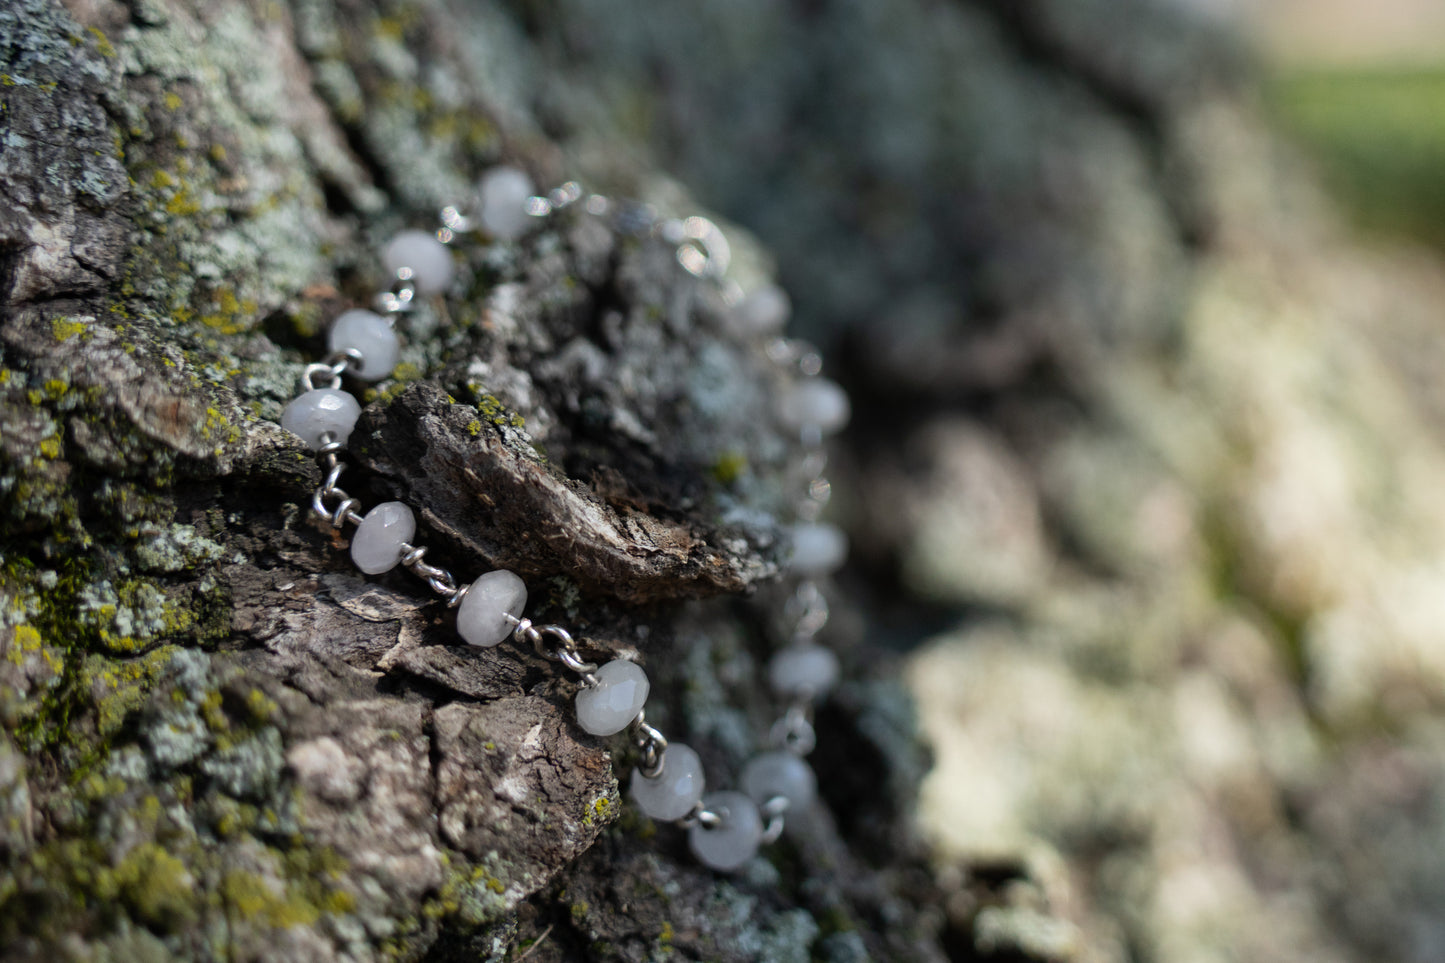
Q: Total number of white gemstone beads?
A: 14